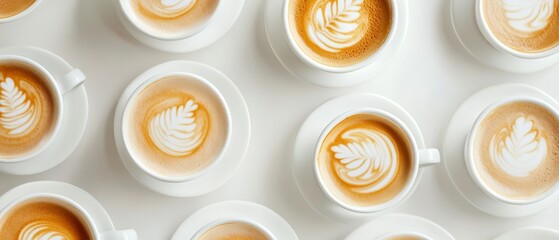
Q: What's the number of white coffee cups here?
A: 11